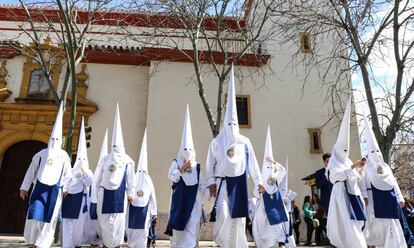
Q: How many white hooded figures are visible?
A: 11